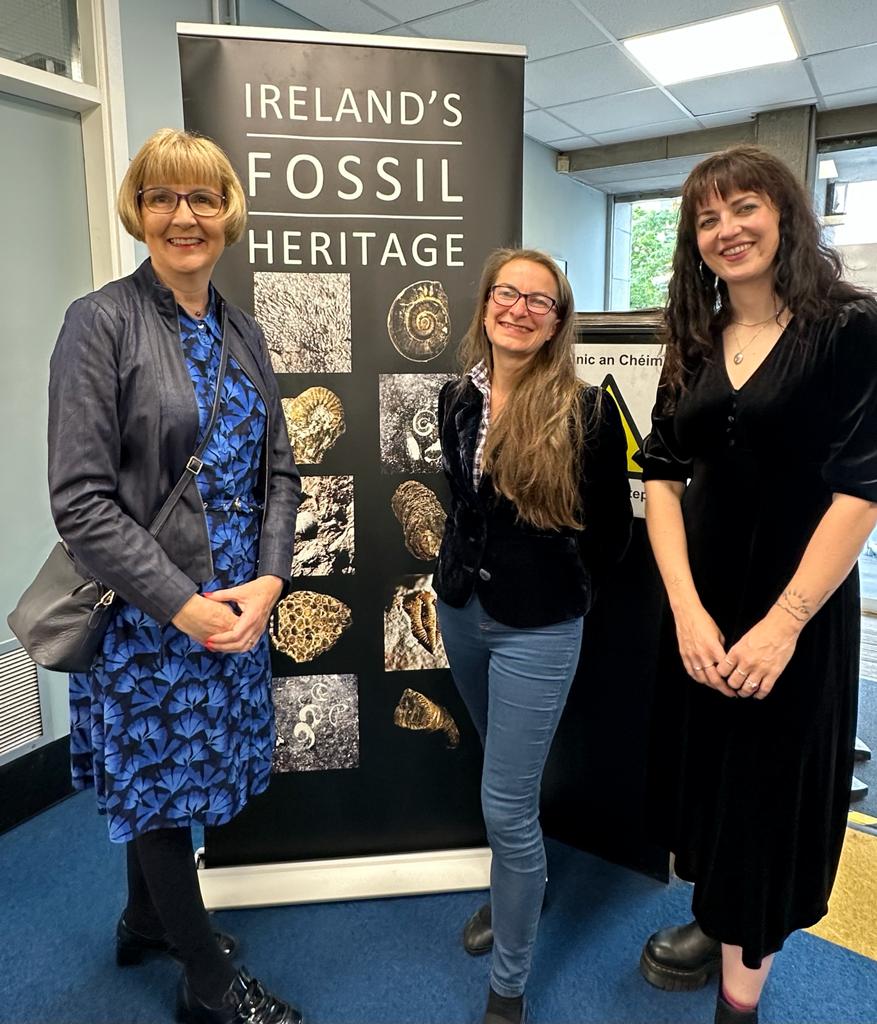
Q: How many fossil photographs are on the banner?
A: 10